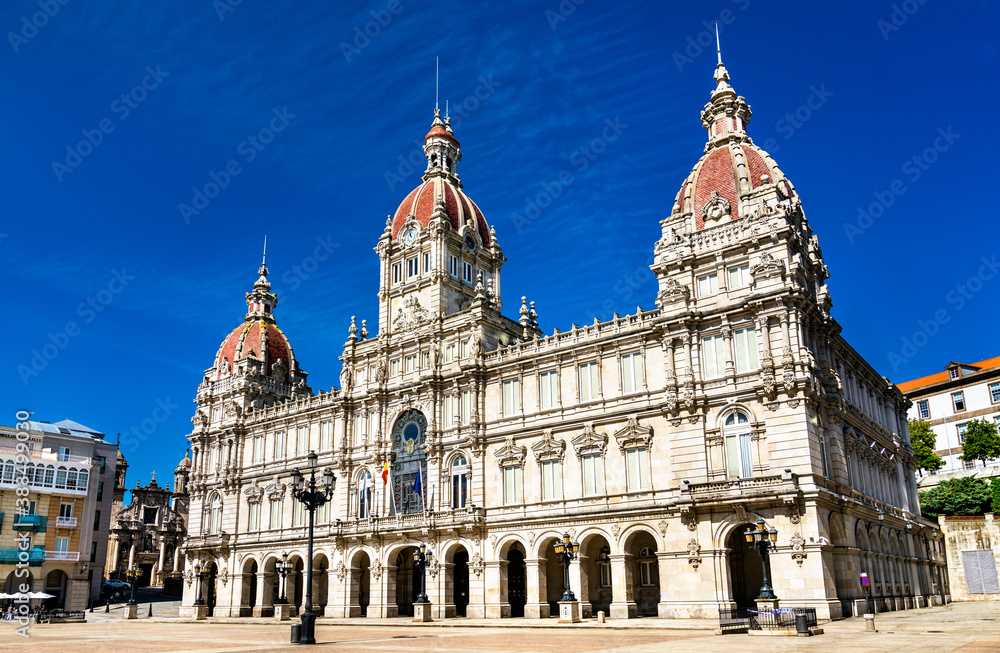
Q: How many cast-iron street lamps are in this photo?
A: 7